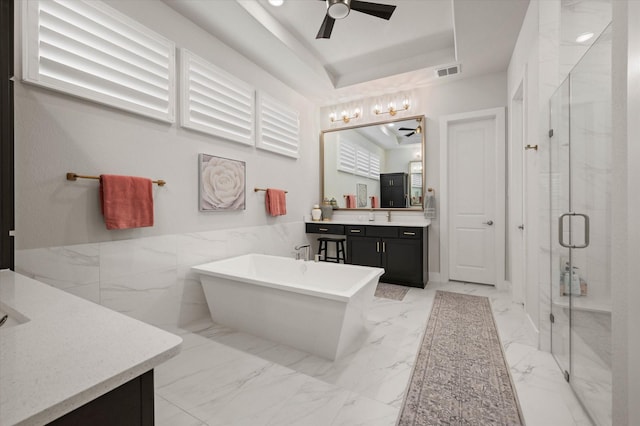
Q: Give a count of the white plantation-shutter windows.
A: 3